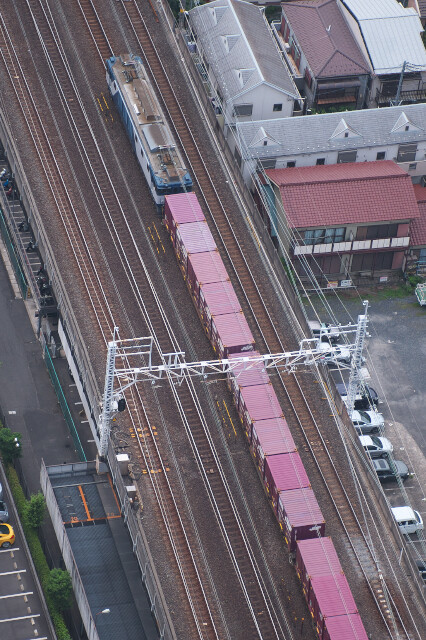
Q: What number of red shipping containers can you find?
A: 13